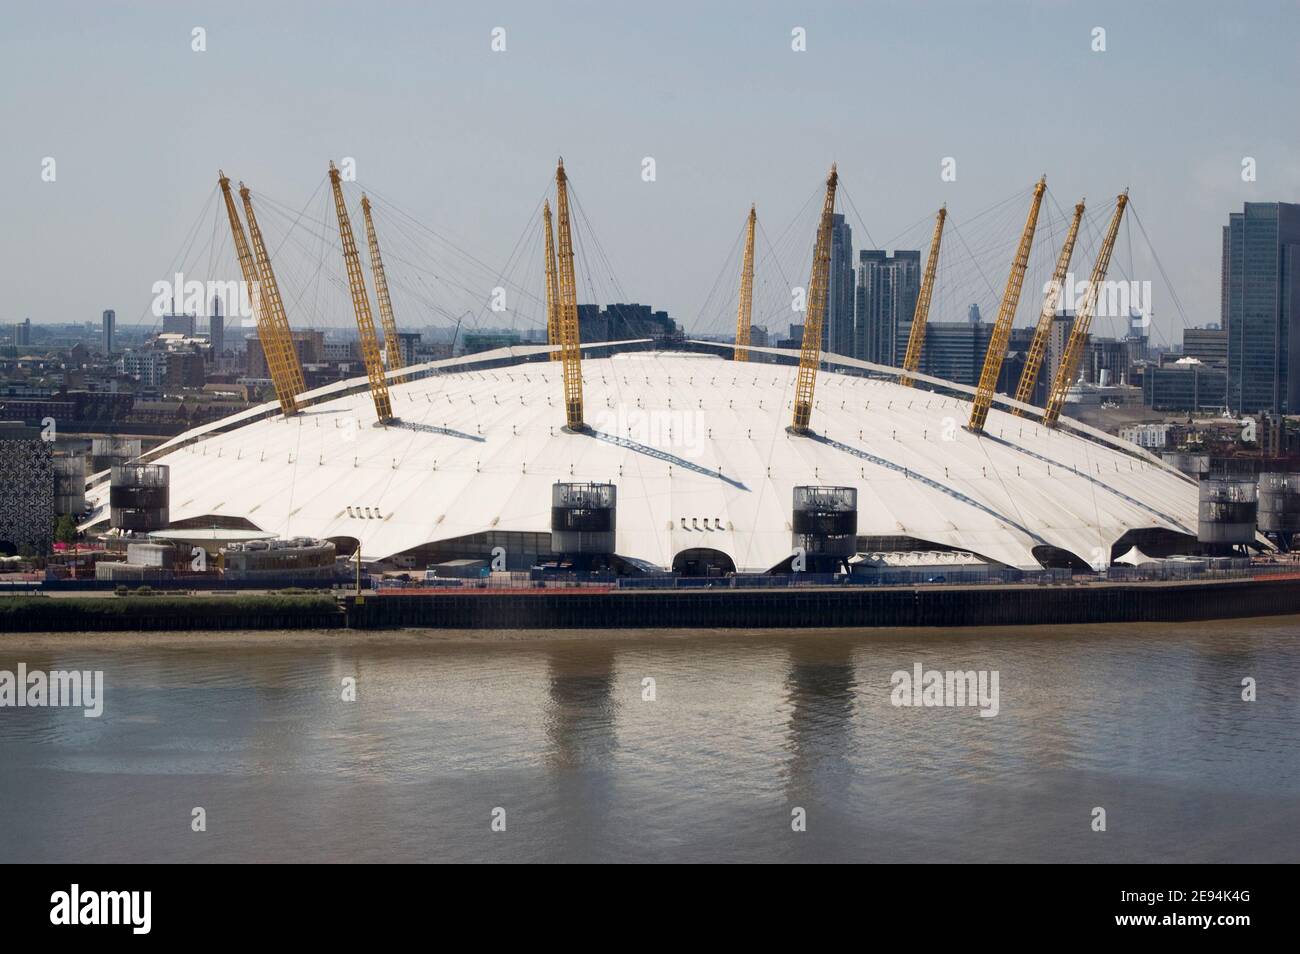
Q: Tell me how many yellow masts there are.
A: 12